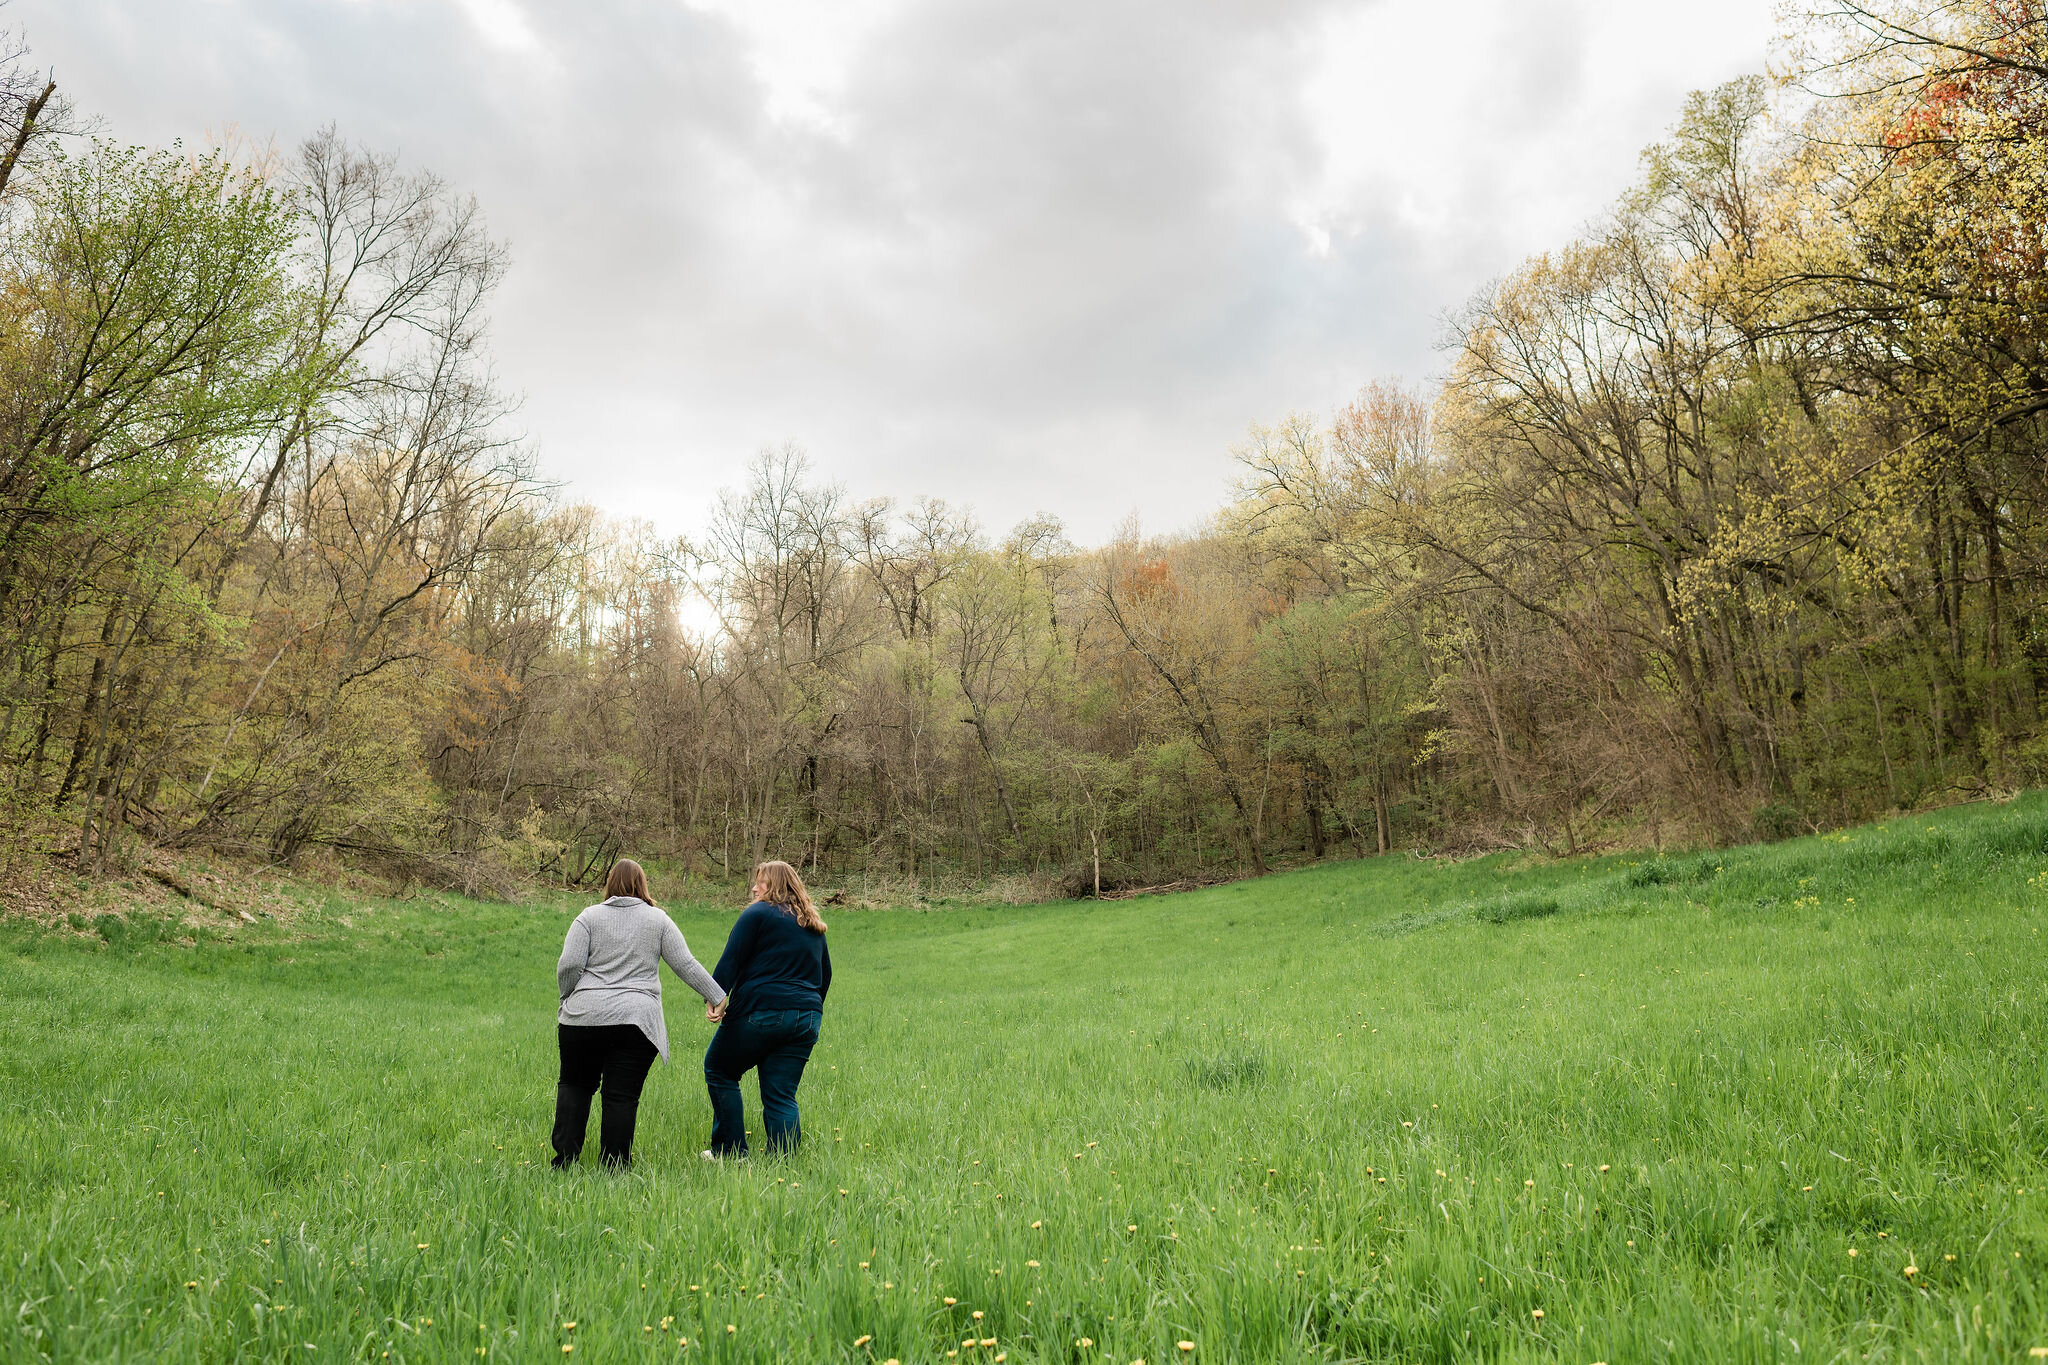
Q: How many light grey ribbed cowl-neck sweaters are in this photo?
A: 1